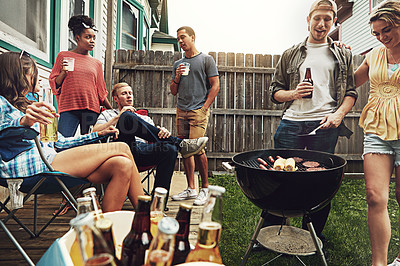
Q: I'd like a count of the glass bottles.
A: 11